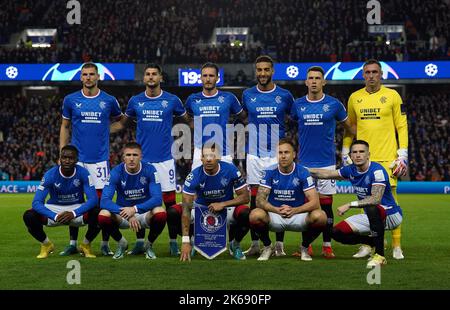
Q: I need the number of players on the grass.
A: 11